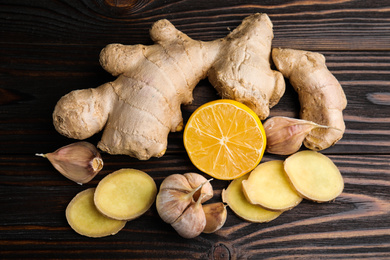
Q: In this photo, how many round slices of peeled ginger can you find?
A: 5